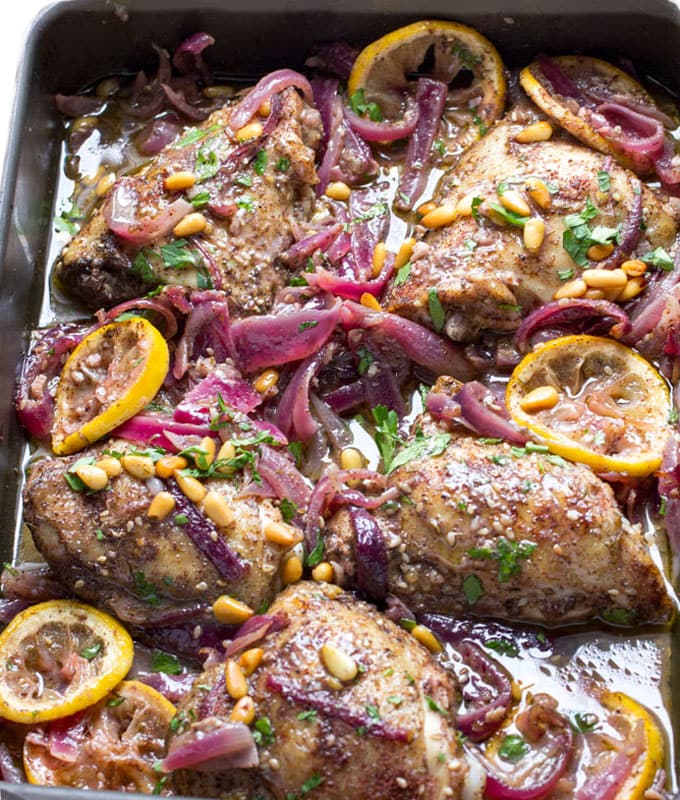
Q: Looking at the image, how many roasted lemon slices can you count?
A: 7